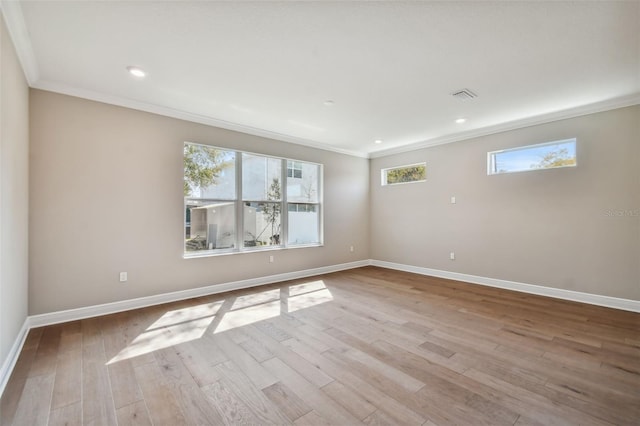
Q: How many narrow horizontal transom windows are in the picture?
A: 2